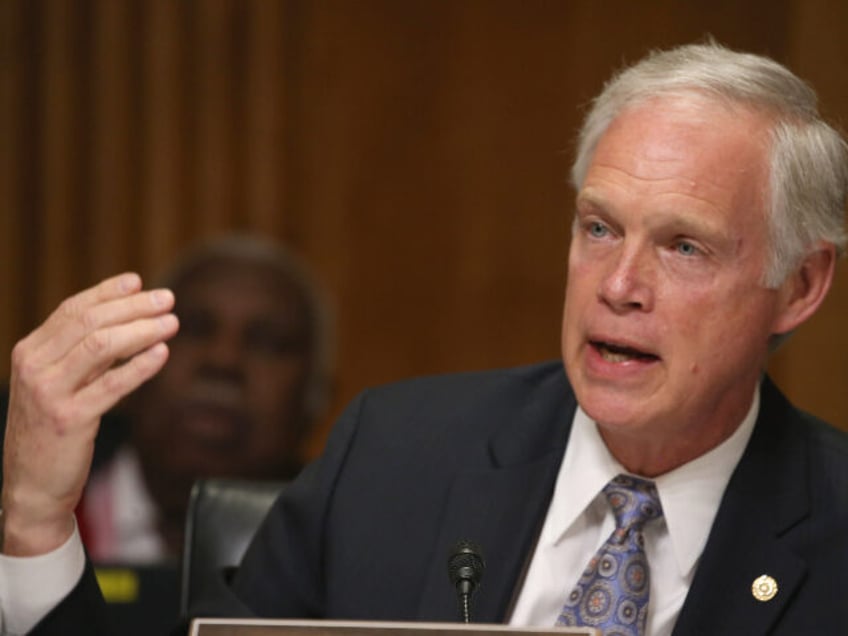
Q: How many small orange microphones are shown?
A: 0